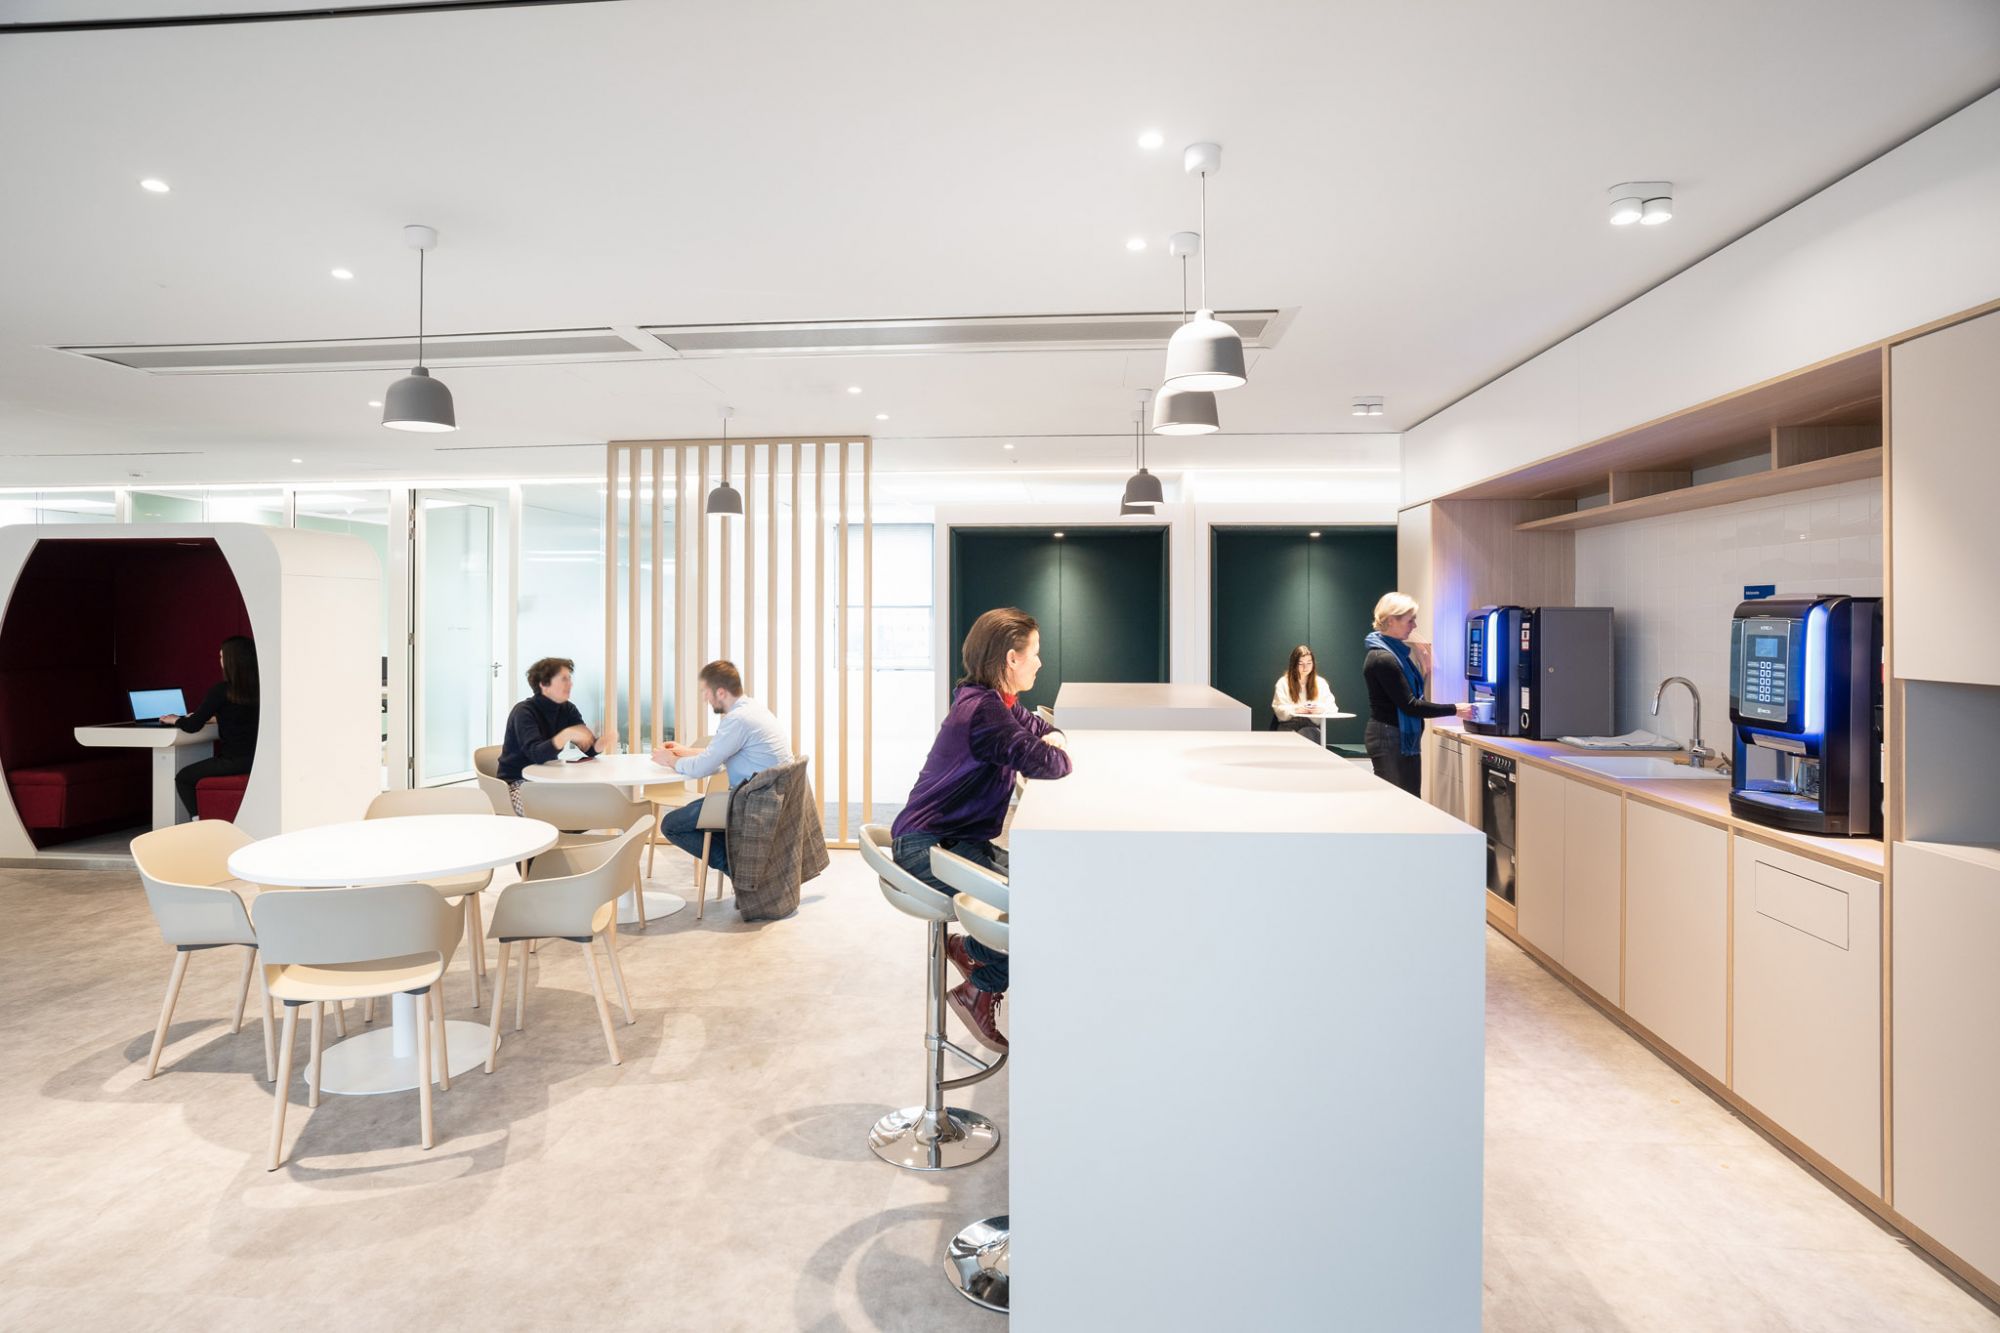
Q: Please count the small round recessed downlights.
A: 11